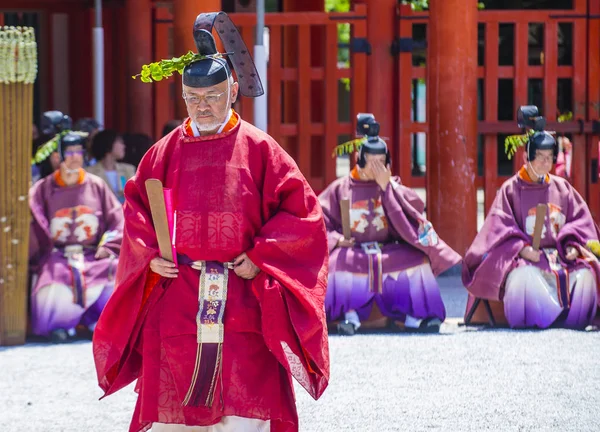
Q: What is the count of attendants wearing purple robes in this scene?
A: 3